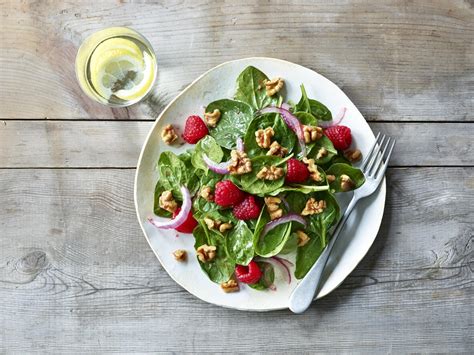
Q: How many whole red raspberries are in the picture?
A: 7